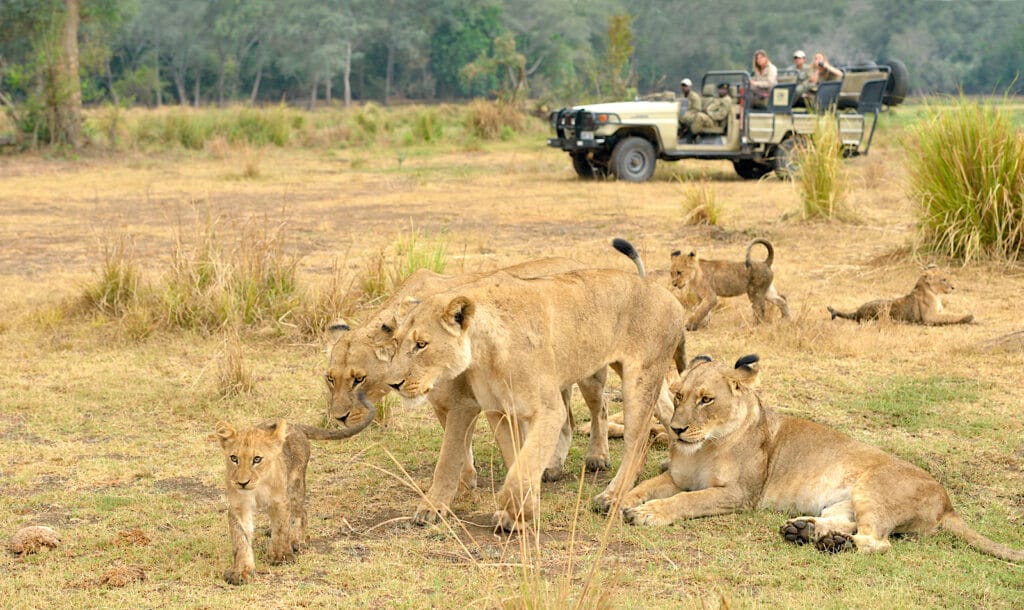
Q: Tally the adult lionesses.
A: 3